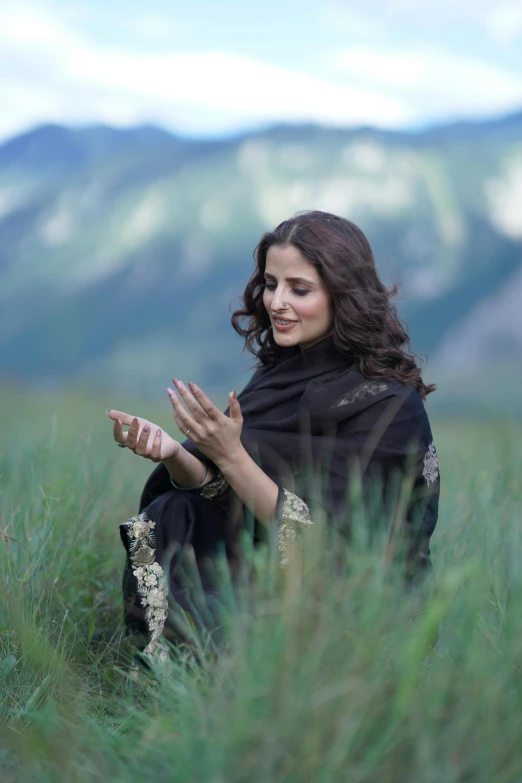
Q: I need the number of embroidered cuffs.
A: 2